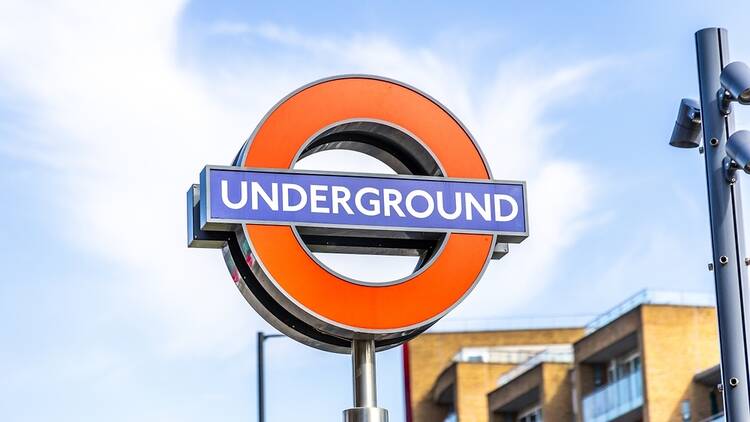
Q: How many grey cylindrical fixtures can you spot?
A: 3